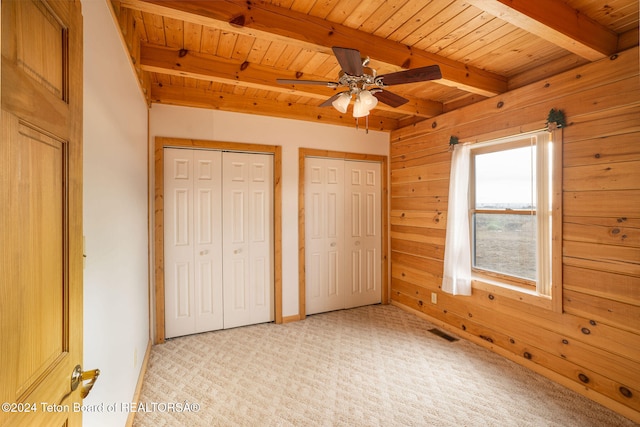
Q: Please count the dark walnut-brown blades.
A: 5